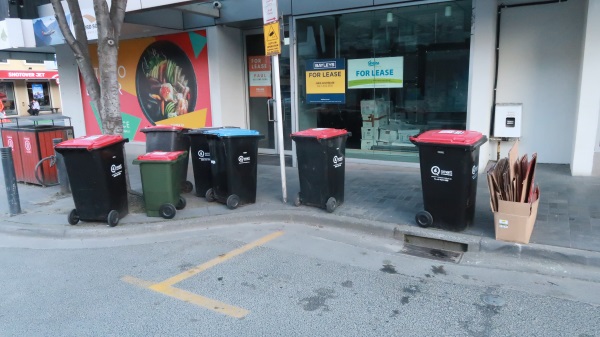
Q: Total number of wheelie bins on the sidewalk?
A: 7